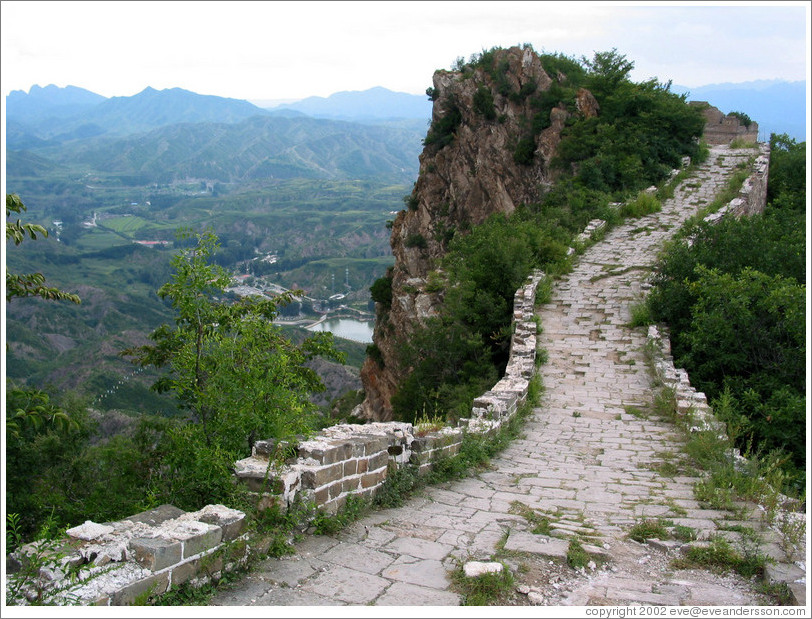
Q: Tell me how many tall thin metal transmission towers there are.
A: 2